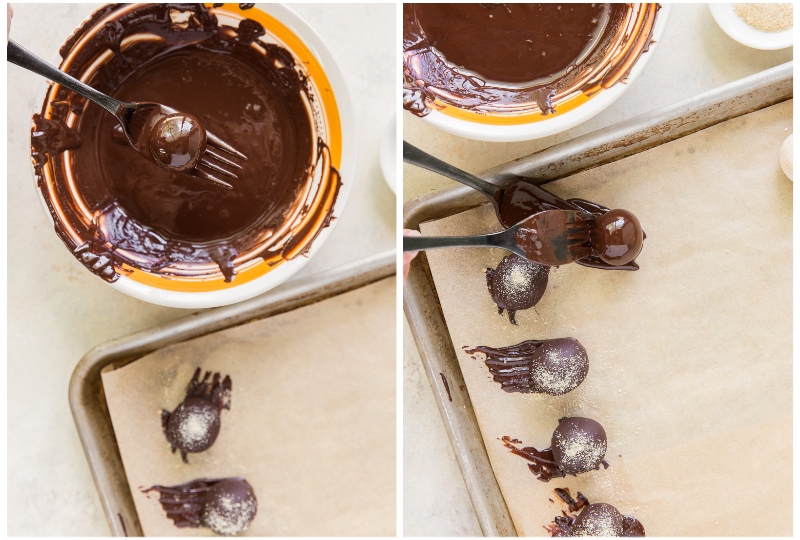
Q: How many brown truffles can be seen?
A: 8